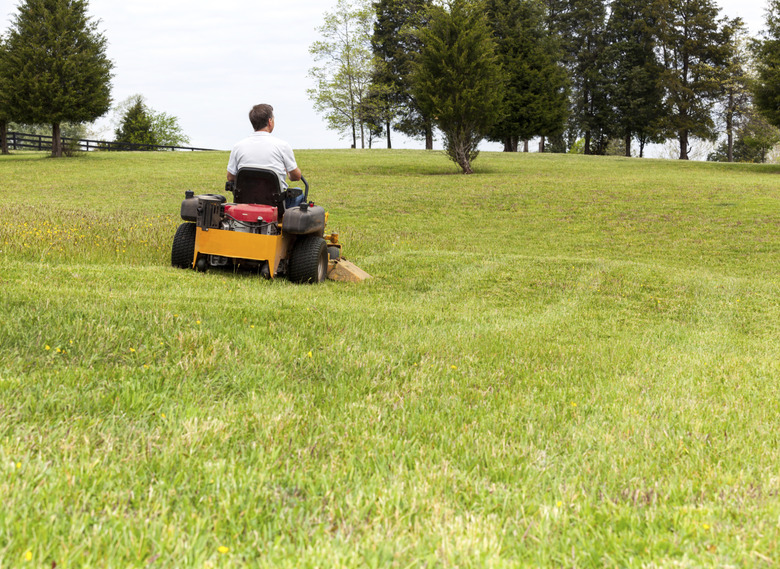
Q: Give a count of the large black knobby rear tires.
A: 2